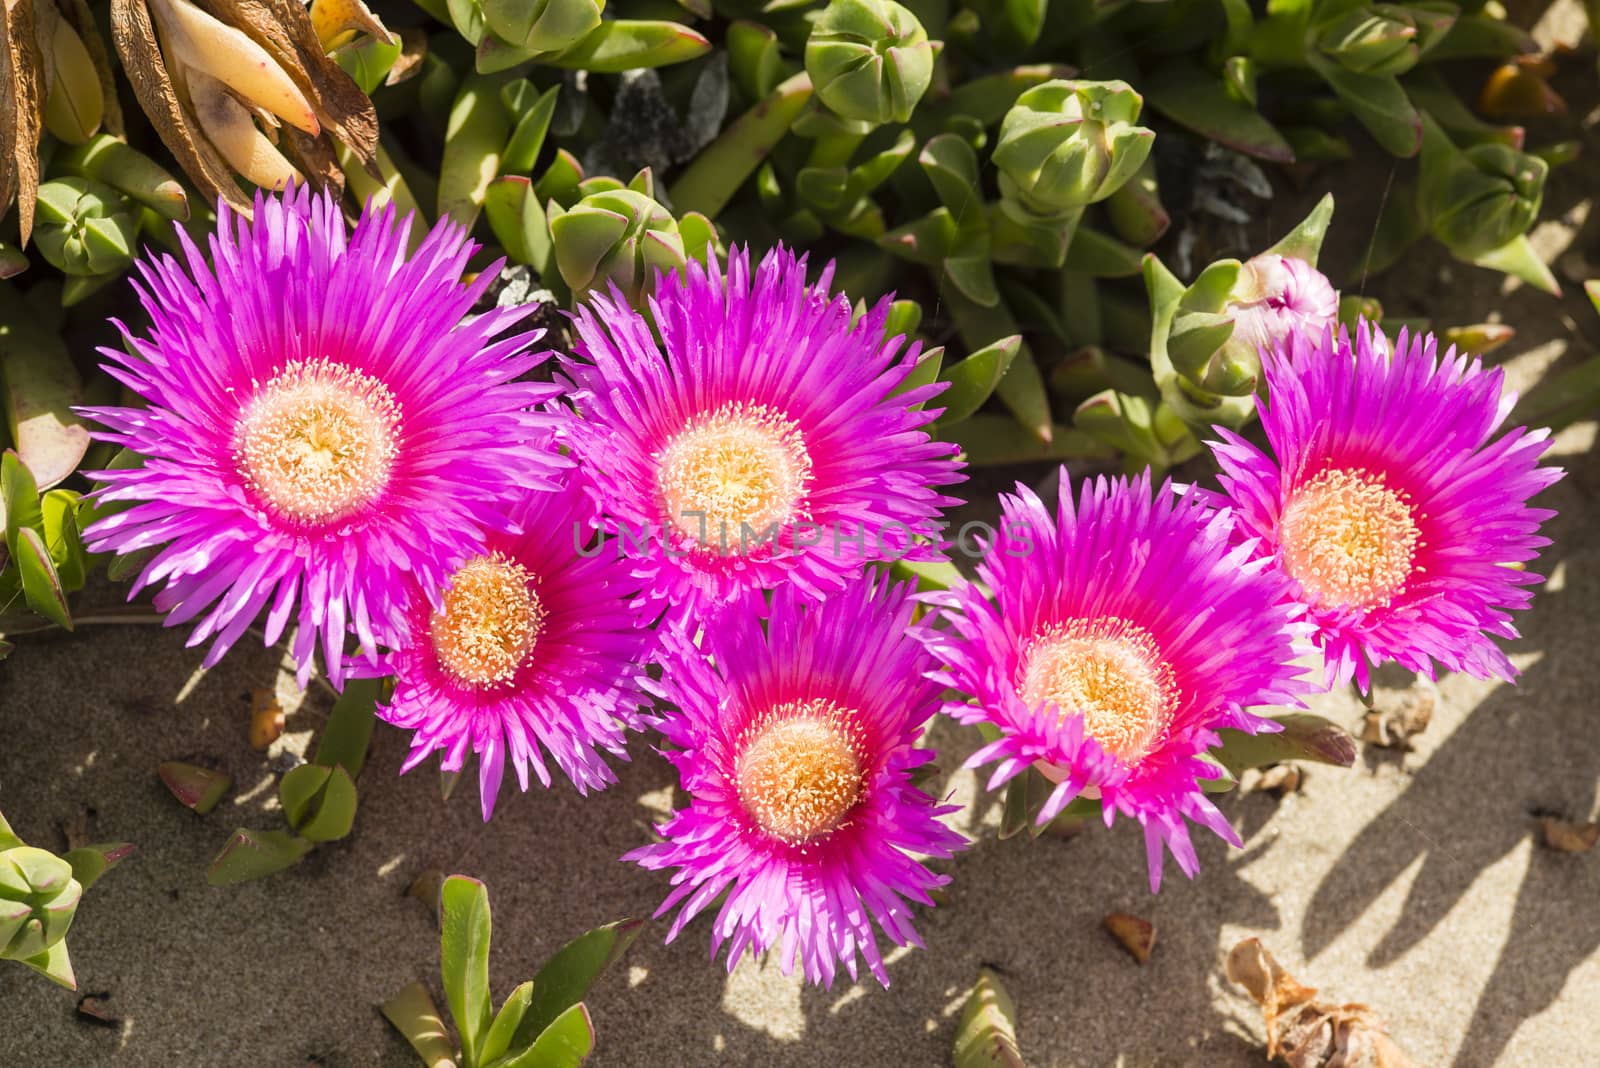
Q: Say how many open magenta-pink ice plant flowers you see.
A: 6